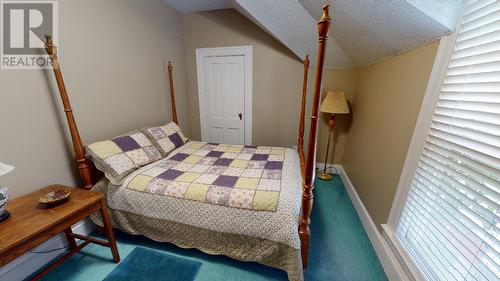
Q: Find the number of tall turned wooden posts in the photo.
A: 4